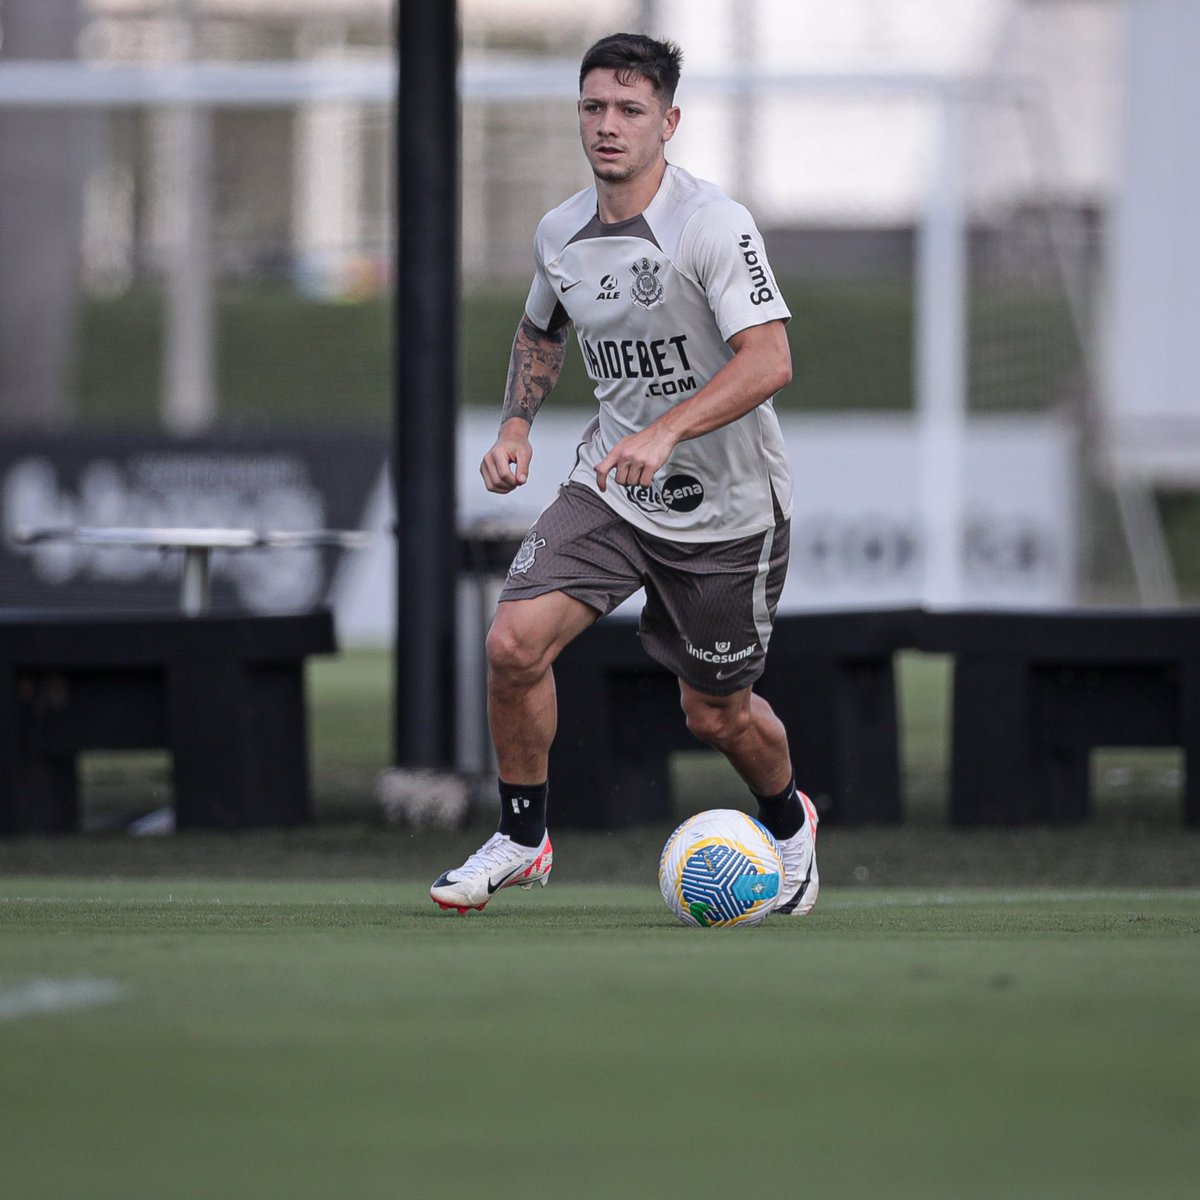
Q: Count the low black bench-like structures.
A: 3